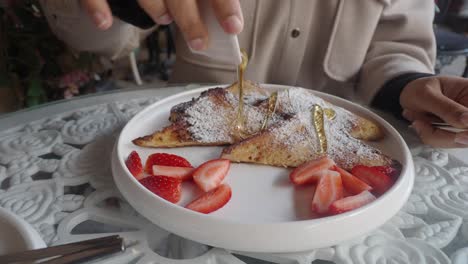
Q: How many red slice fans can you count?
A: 2